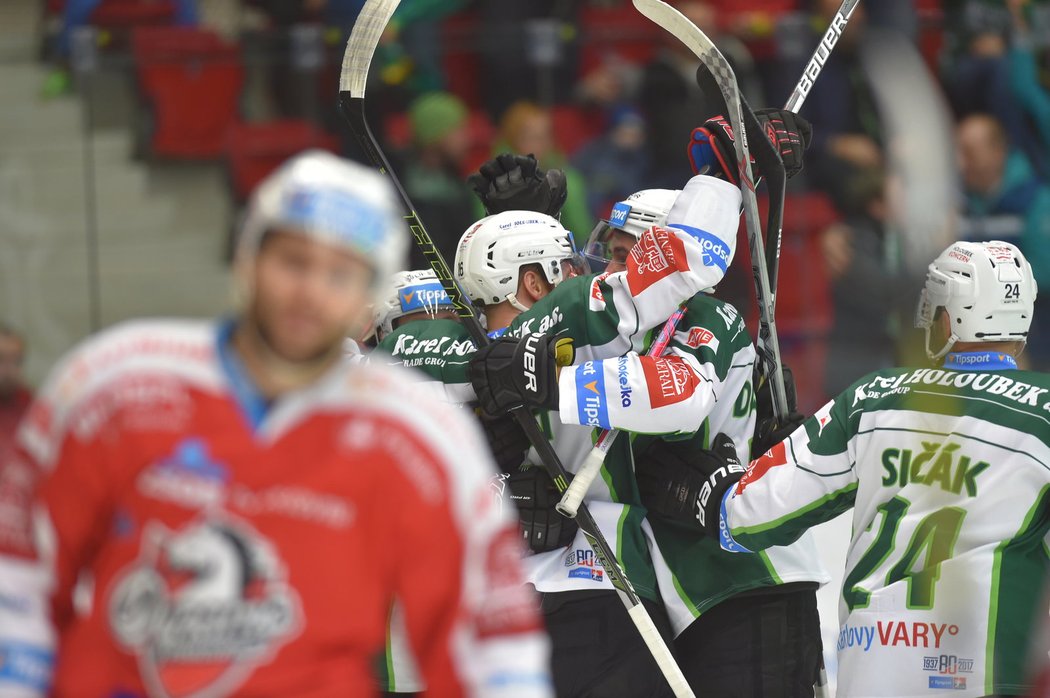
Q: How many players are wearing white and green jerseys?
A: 4